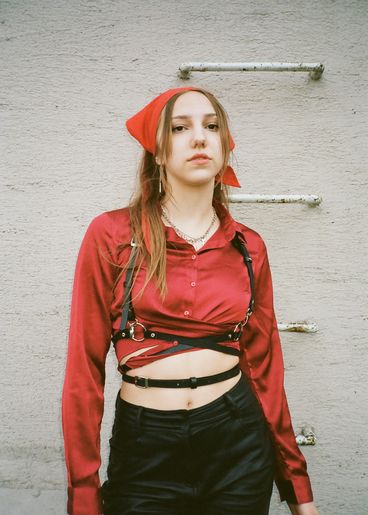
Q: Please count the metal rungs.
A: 4